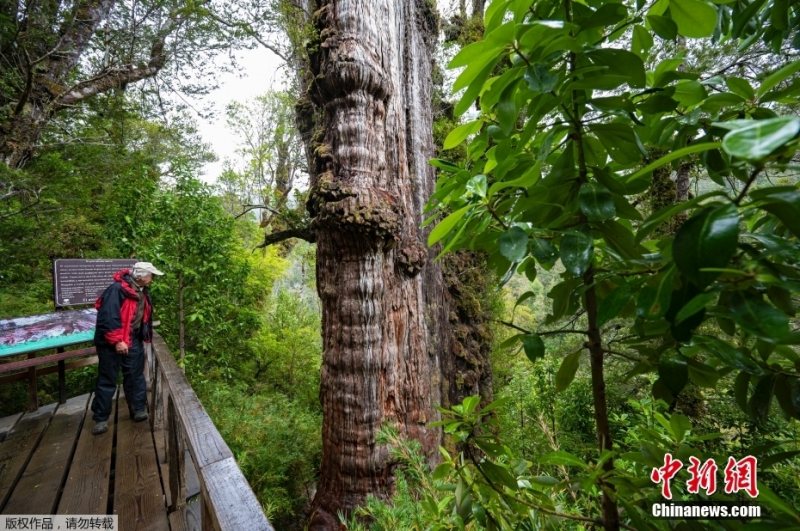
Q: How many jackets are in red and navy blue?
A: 1